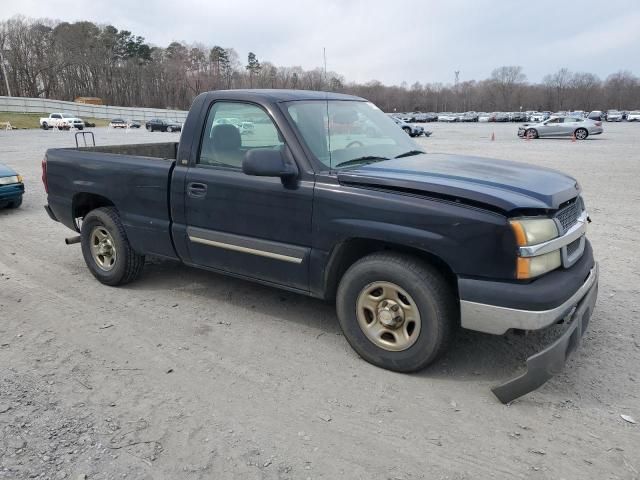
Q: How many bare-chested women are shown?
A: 0